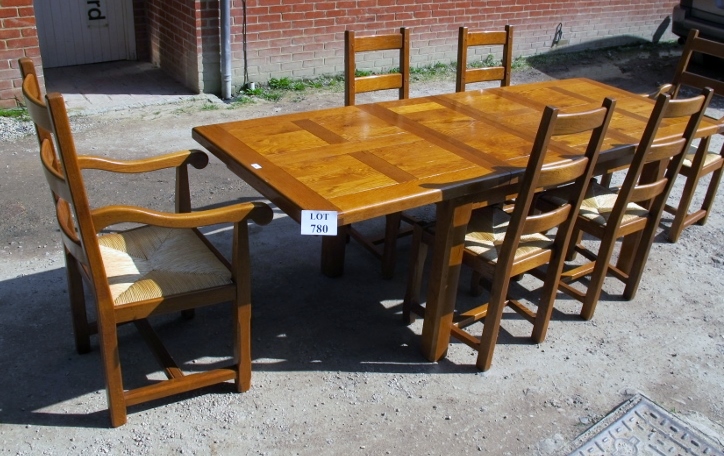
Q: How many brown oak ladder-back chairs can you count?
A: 6